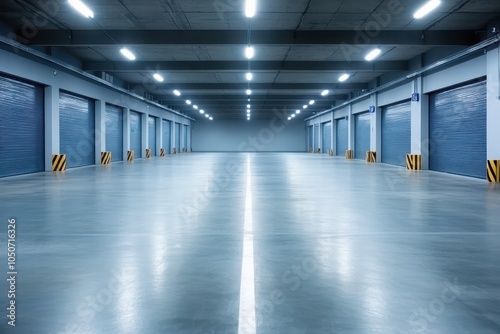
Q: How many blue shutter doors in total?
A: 15